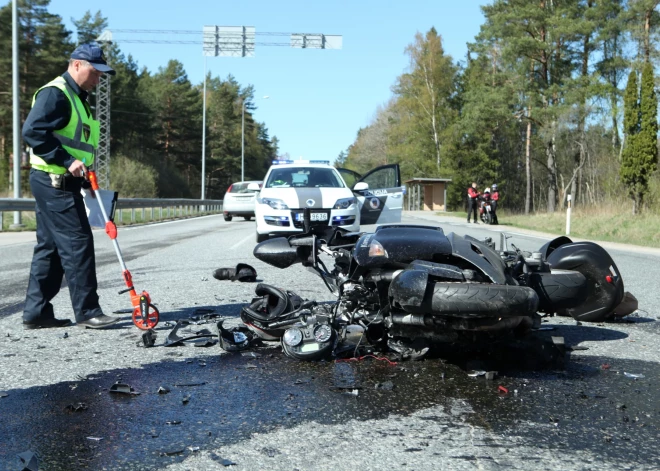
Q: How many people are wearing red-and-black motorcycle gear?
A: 2